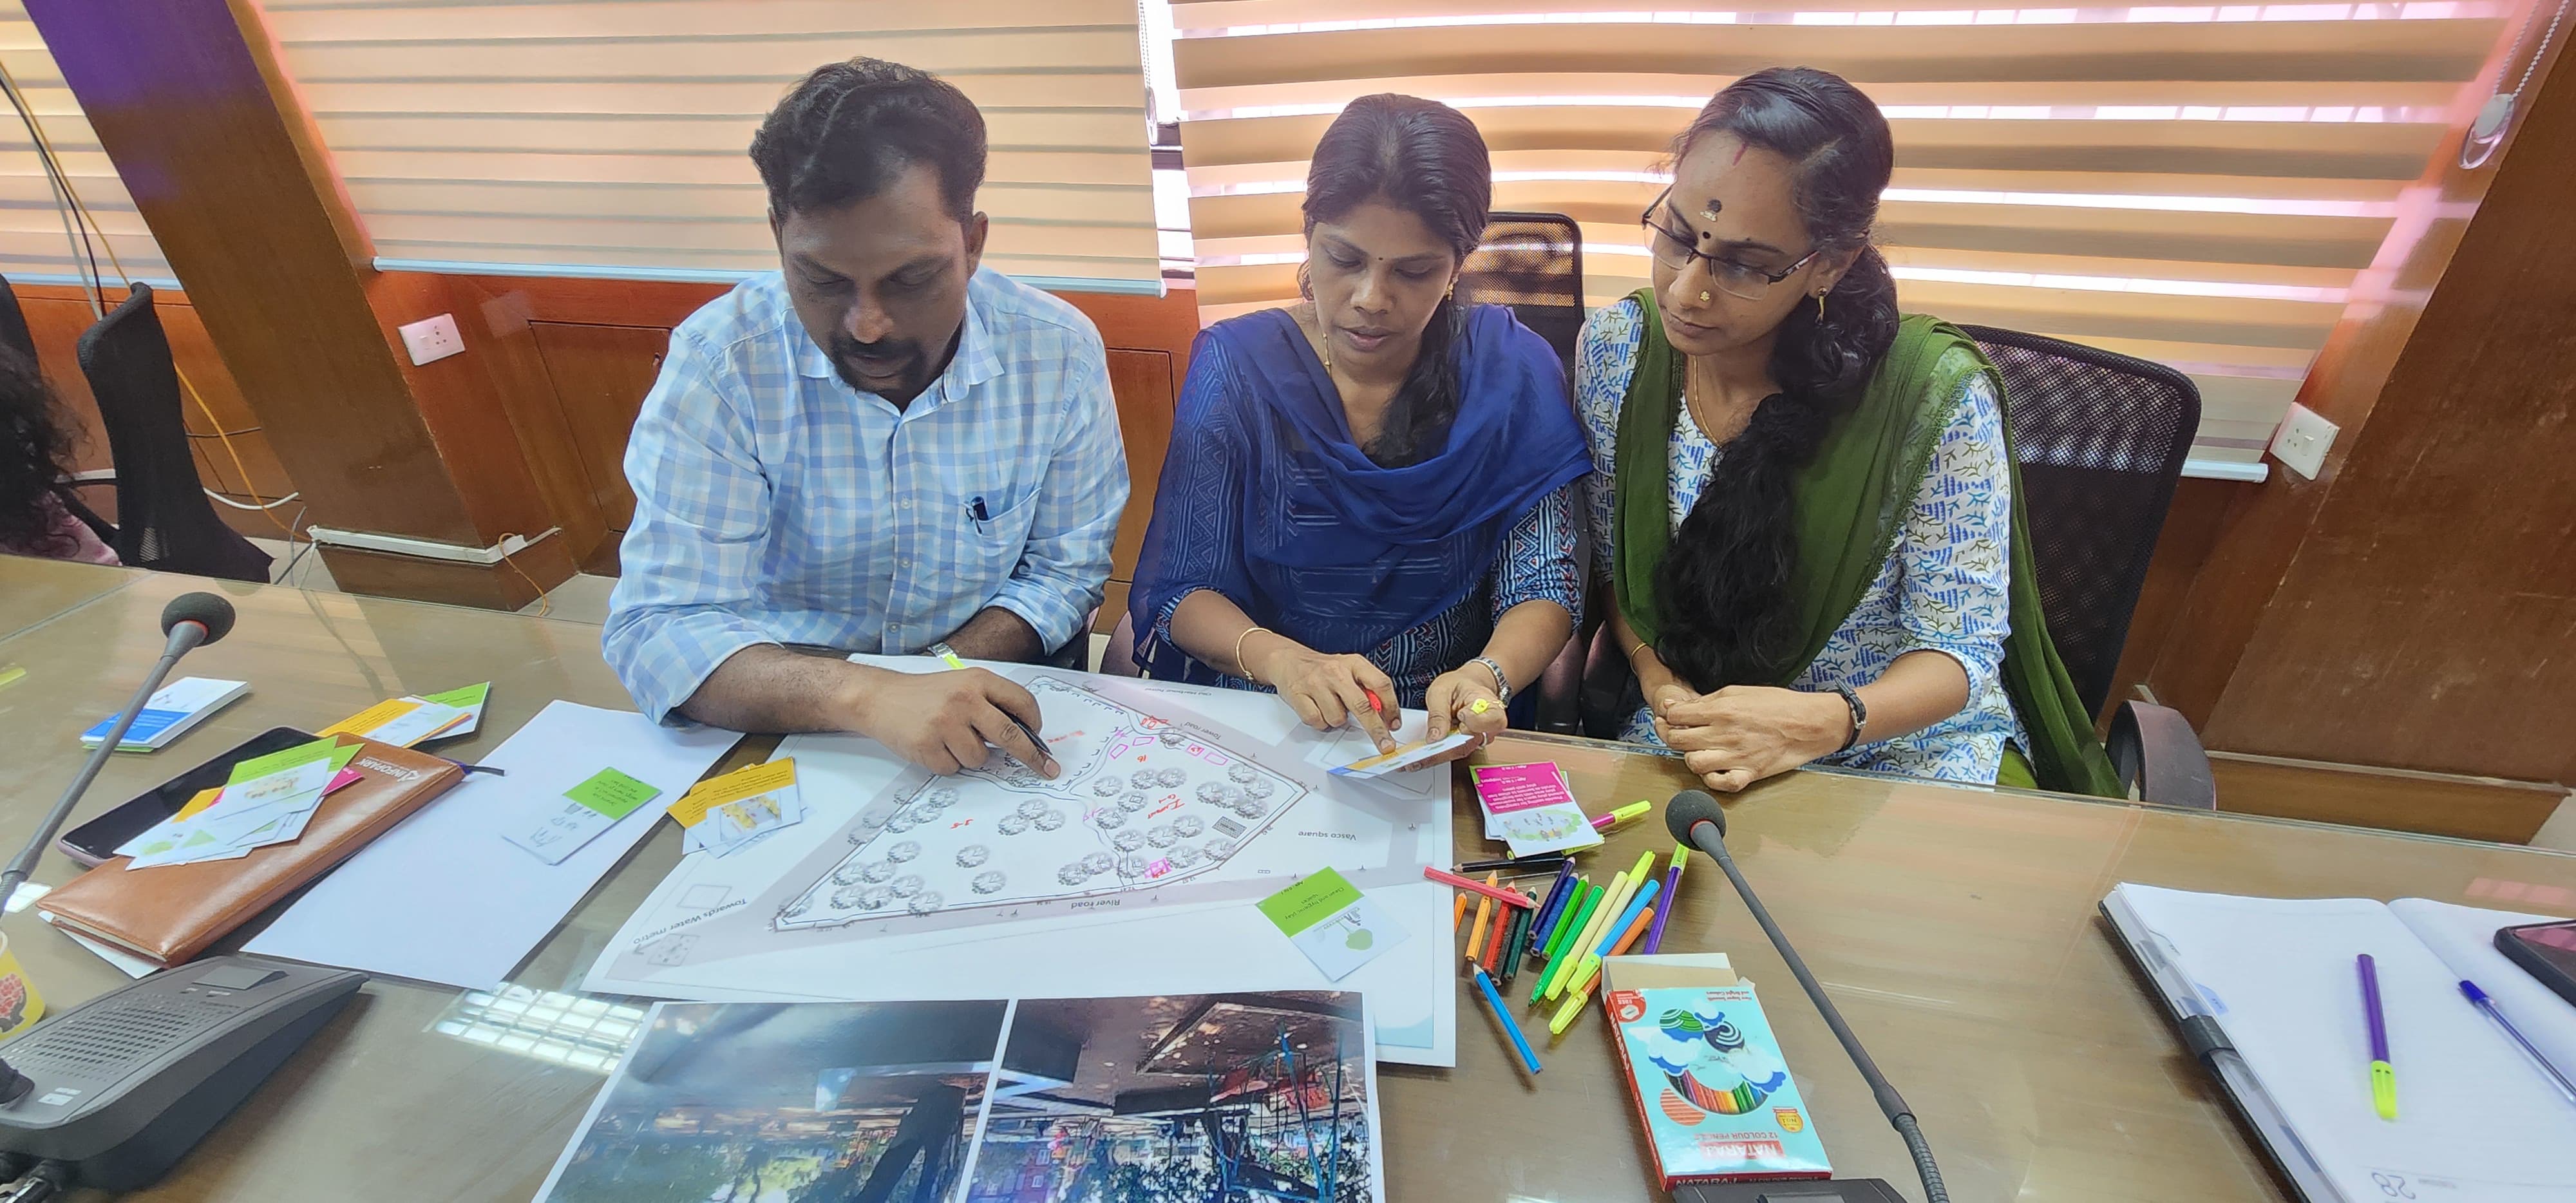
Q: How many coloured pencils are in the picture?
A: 11